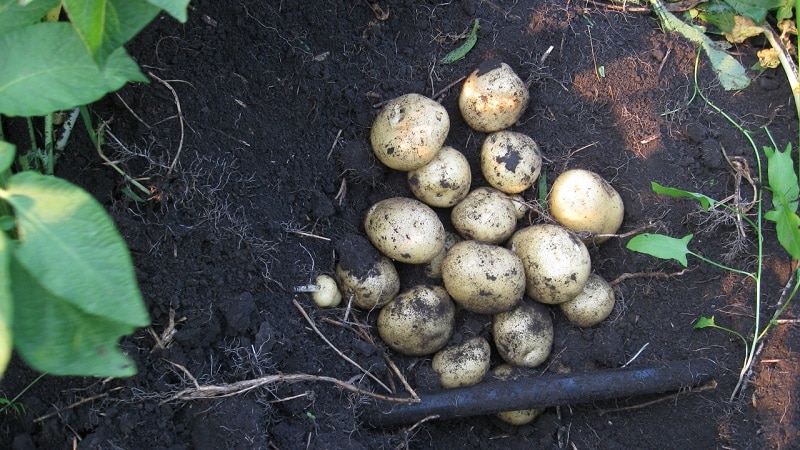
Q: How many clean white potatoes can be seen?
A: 1